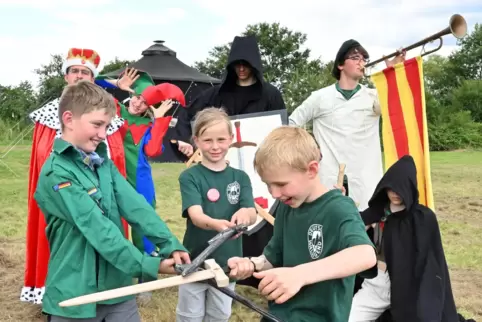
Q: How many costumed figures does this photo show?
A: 5